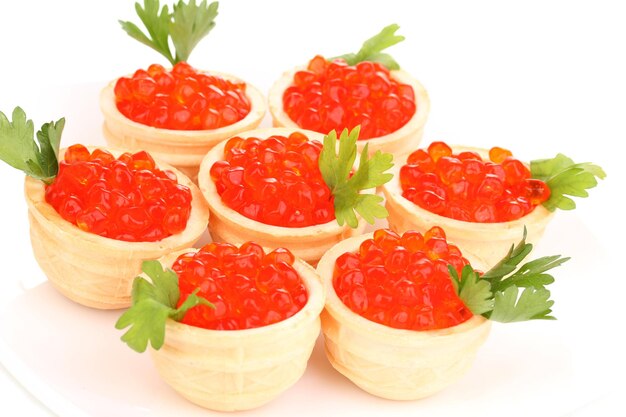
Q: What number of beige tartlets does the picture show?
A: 7